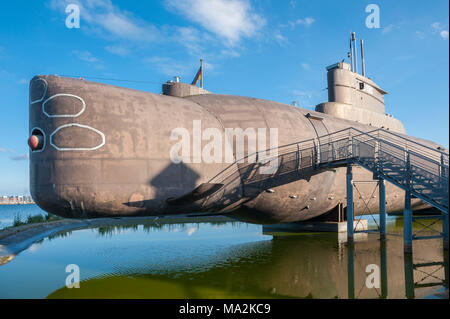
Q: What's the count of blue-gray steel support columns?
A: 4